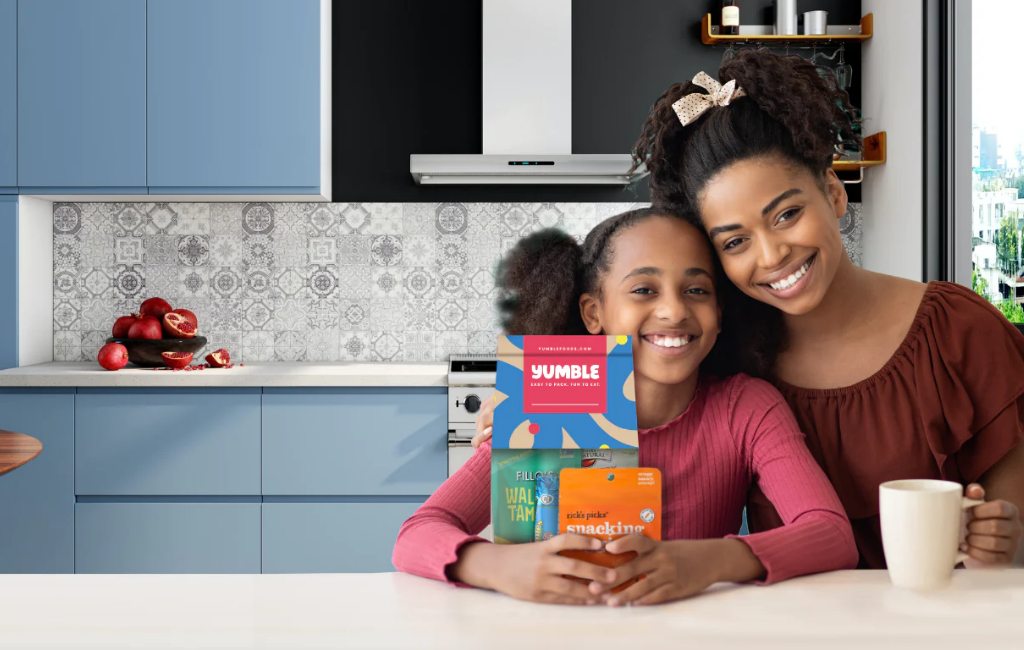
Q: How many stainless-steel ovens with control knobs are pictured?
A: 1